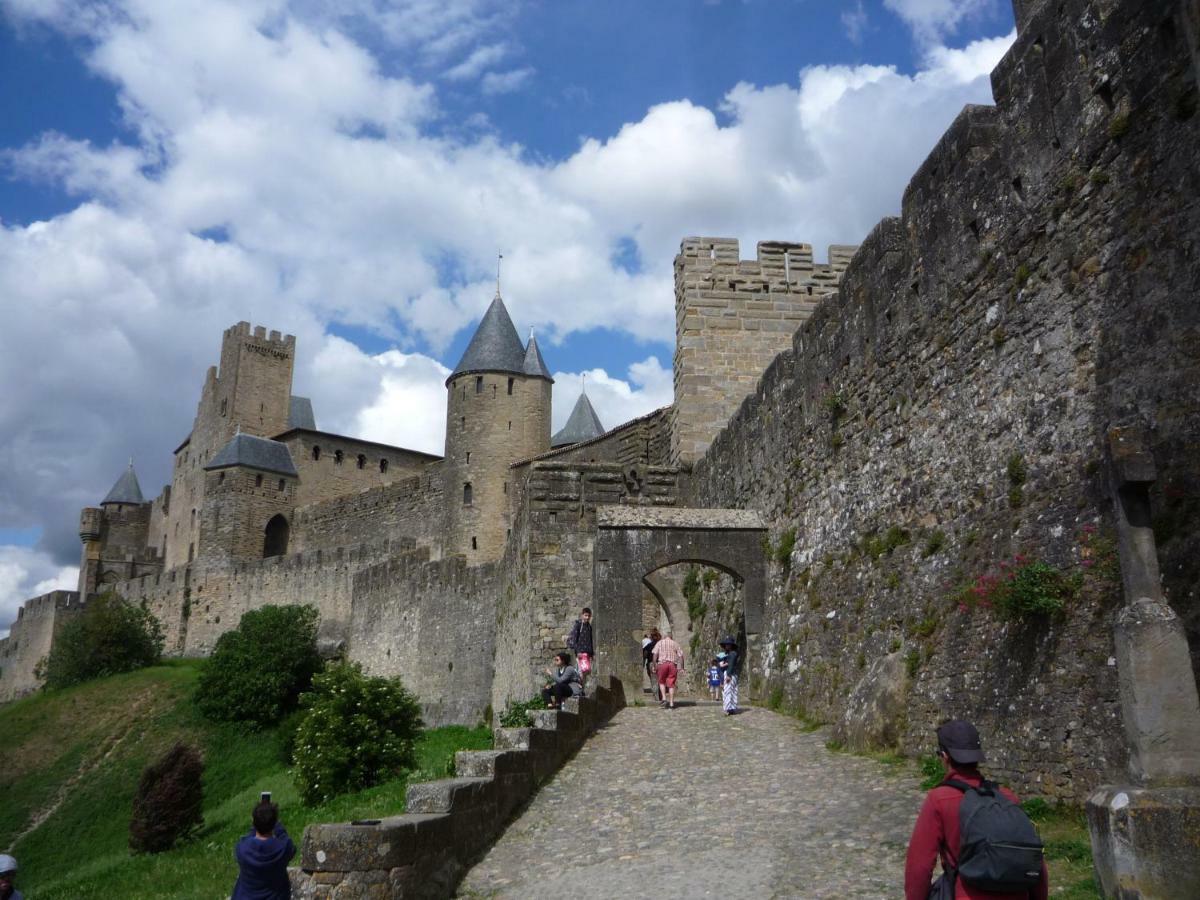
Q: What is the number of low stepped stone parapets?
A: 1